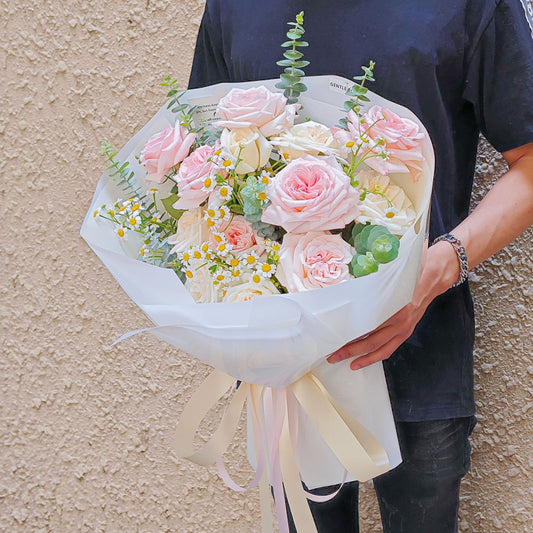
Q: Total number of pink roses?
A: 7